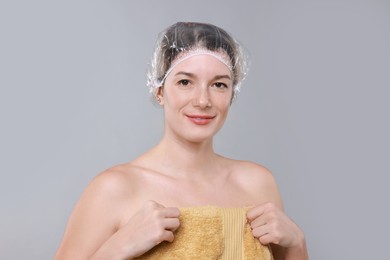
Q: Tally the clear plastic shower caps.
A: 1